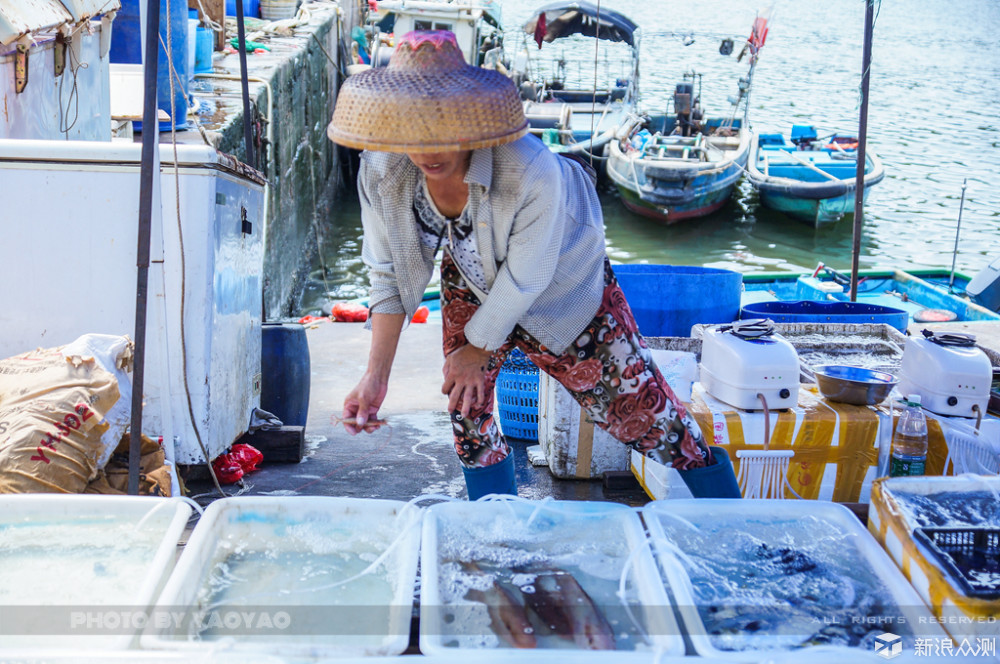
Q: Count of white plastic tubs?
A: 4